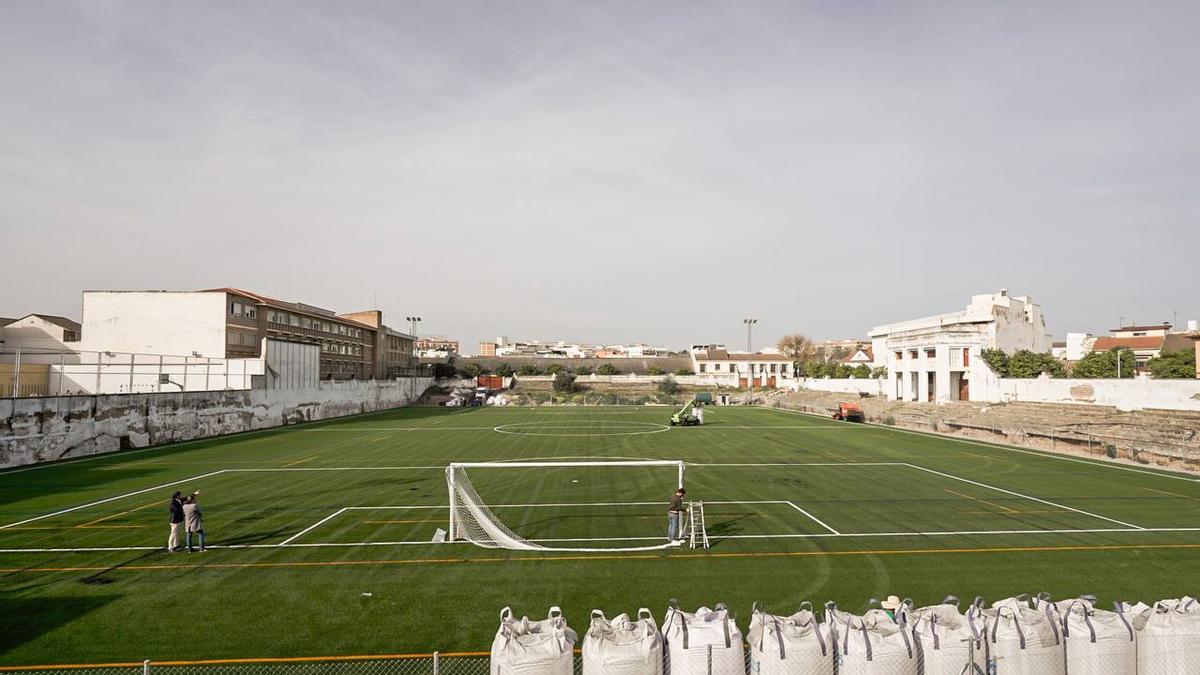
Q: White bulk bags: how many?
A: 9